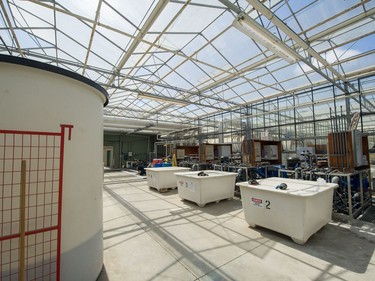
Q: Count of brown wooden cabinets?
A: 4